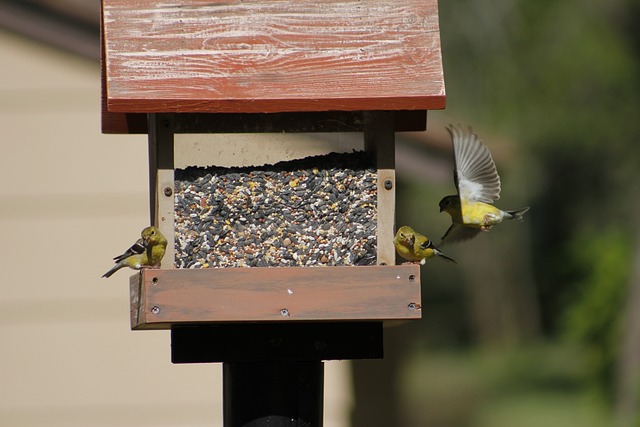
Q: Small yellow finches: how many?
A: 3